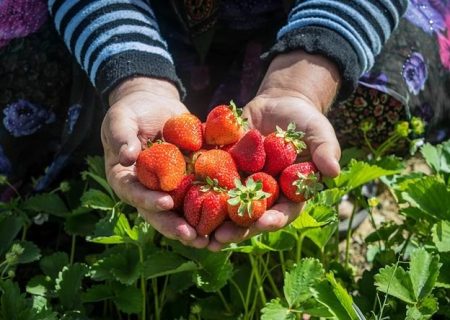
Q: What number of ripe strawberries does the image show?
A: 11